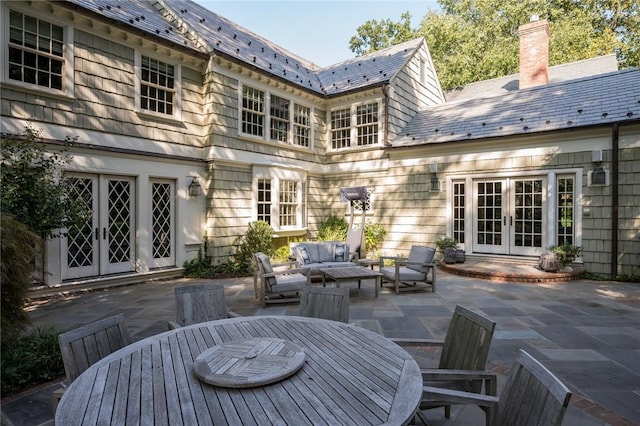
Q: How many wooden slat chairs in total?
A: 5